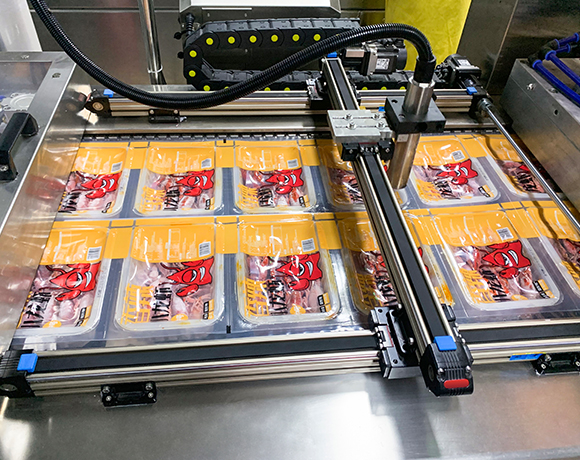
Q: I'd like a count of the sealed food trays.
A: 12